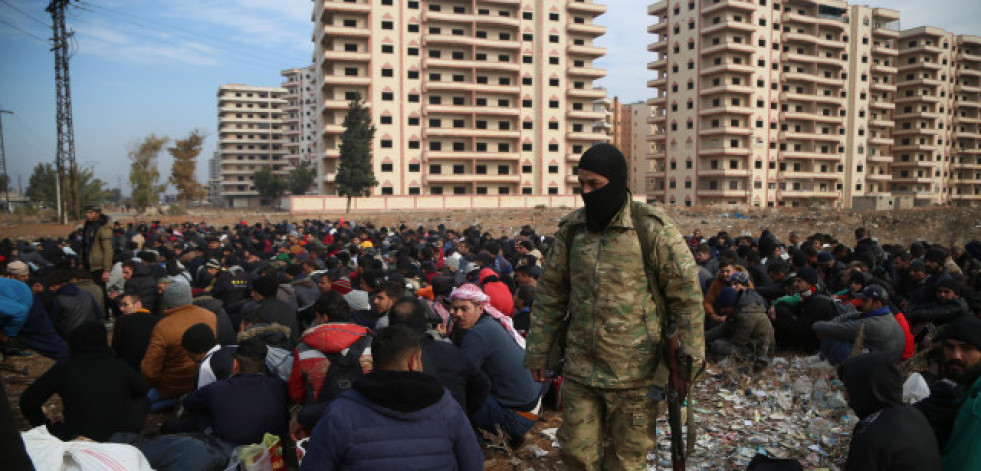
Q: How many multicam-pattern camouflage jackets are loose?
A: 1